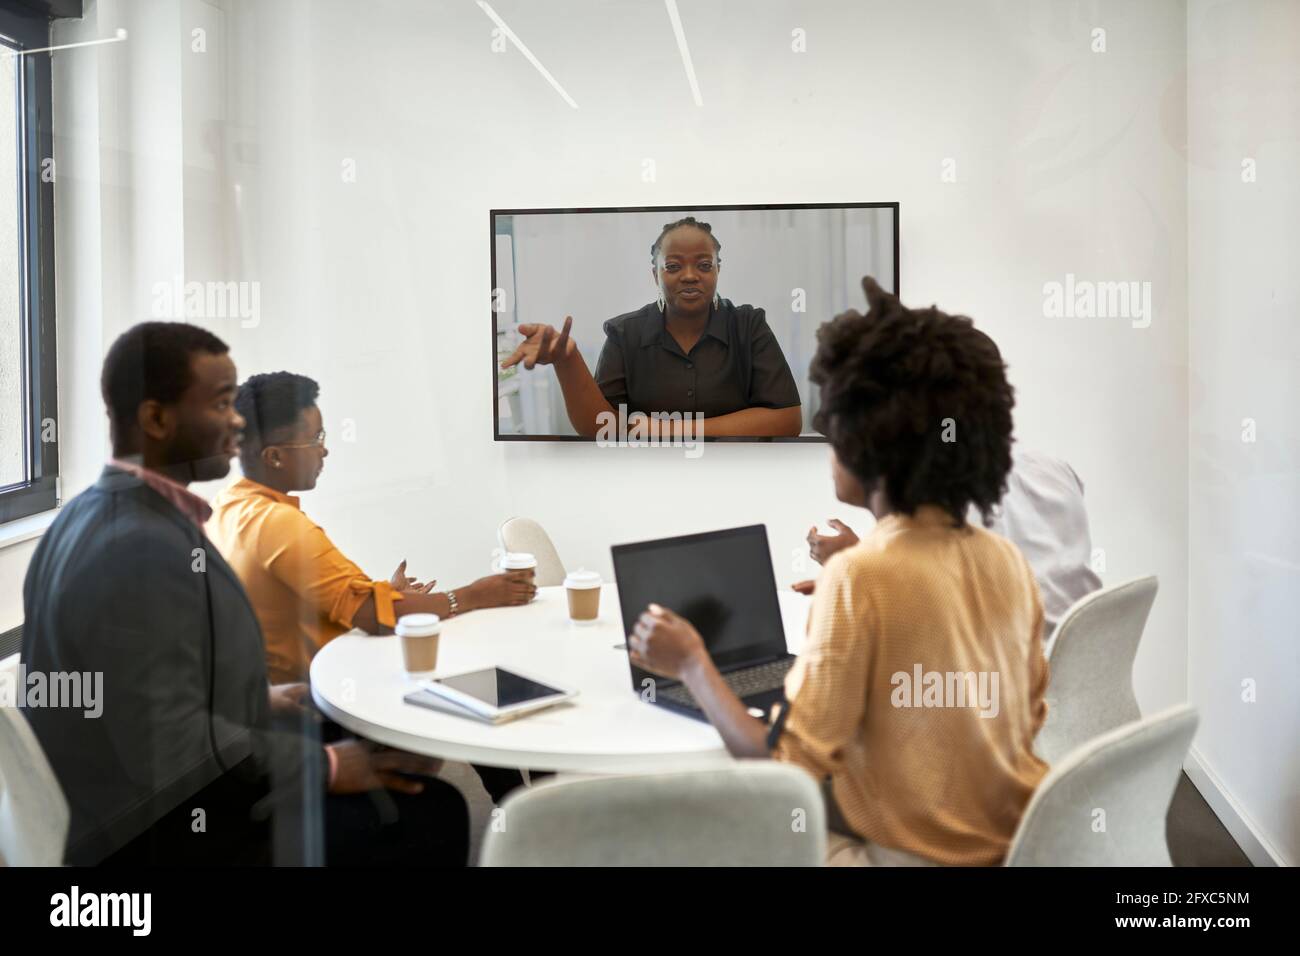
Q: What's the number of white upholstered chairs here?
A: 5